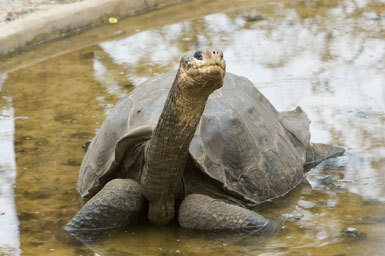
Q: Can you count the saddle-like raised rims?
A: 1